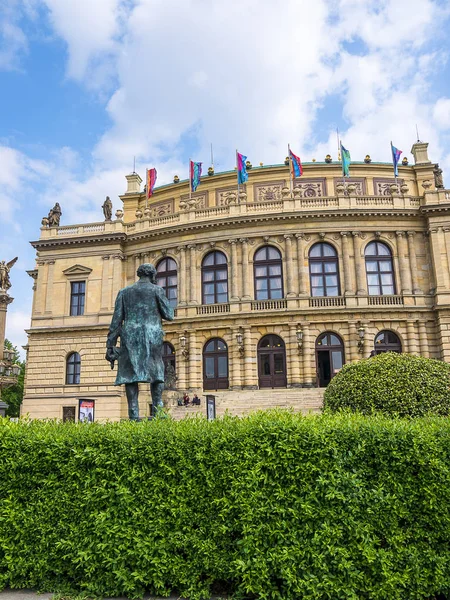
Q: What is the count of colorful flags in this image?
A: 6